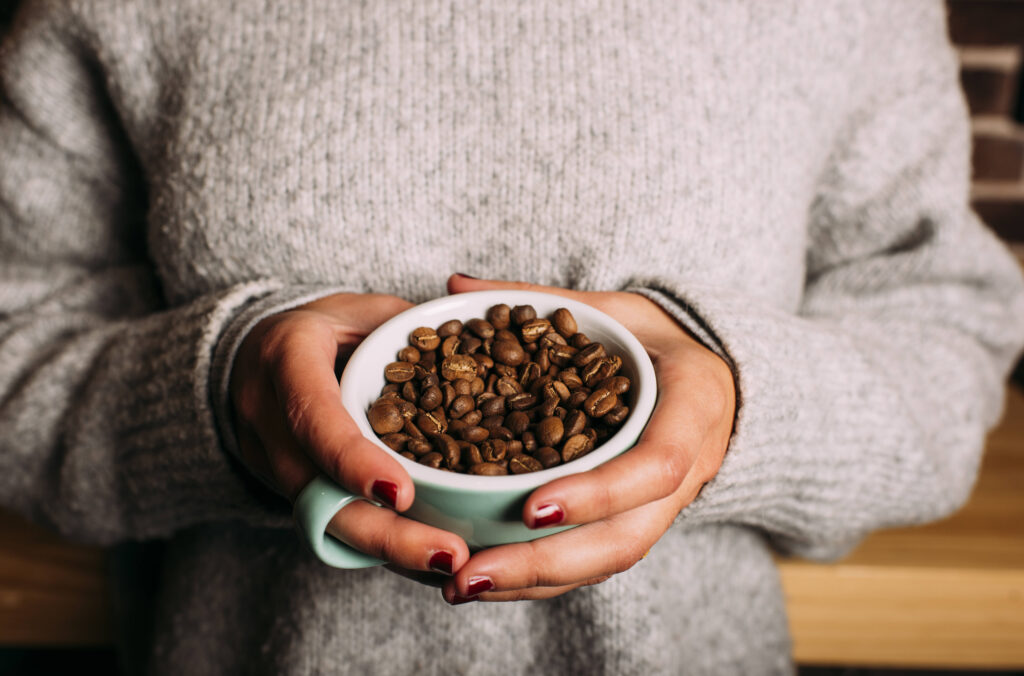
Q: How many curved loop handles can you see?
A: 1